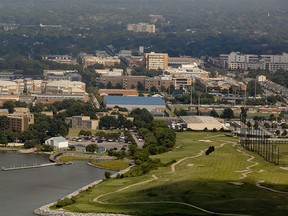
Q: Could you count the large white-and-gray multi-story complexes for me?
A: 1